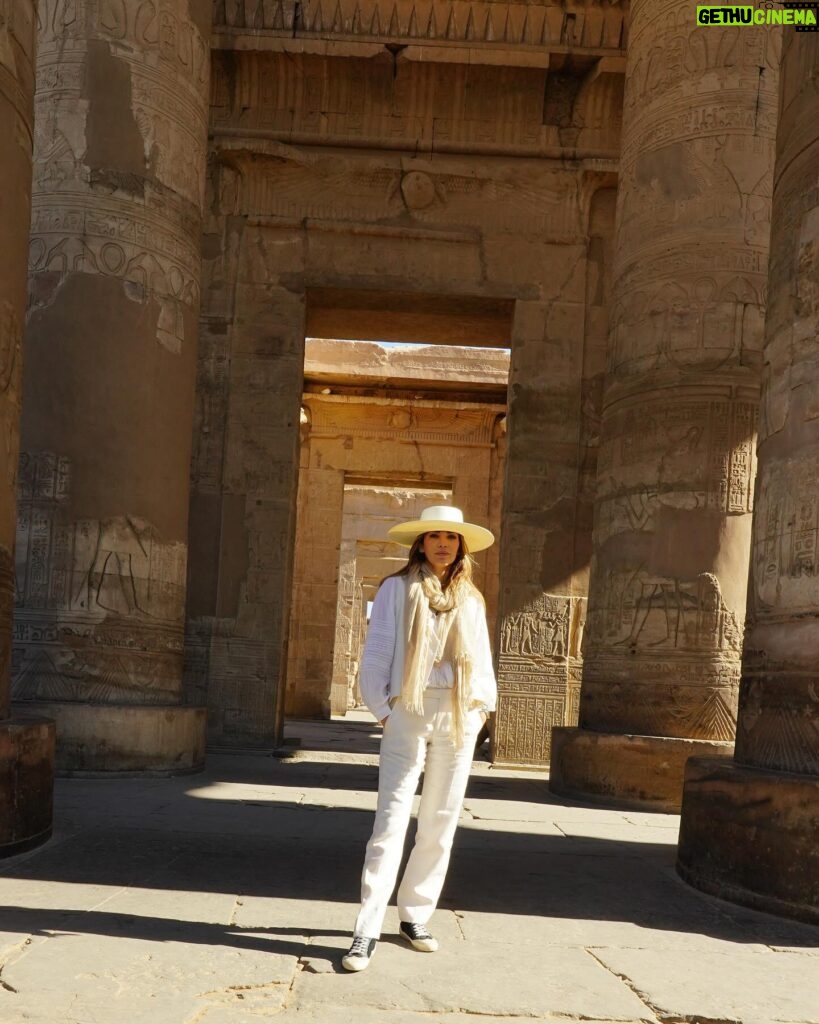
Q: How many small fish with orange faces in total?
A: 0